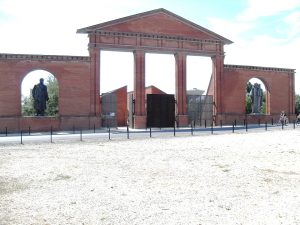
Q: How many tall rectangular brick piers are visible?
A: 4